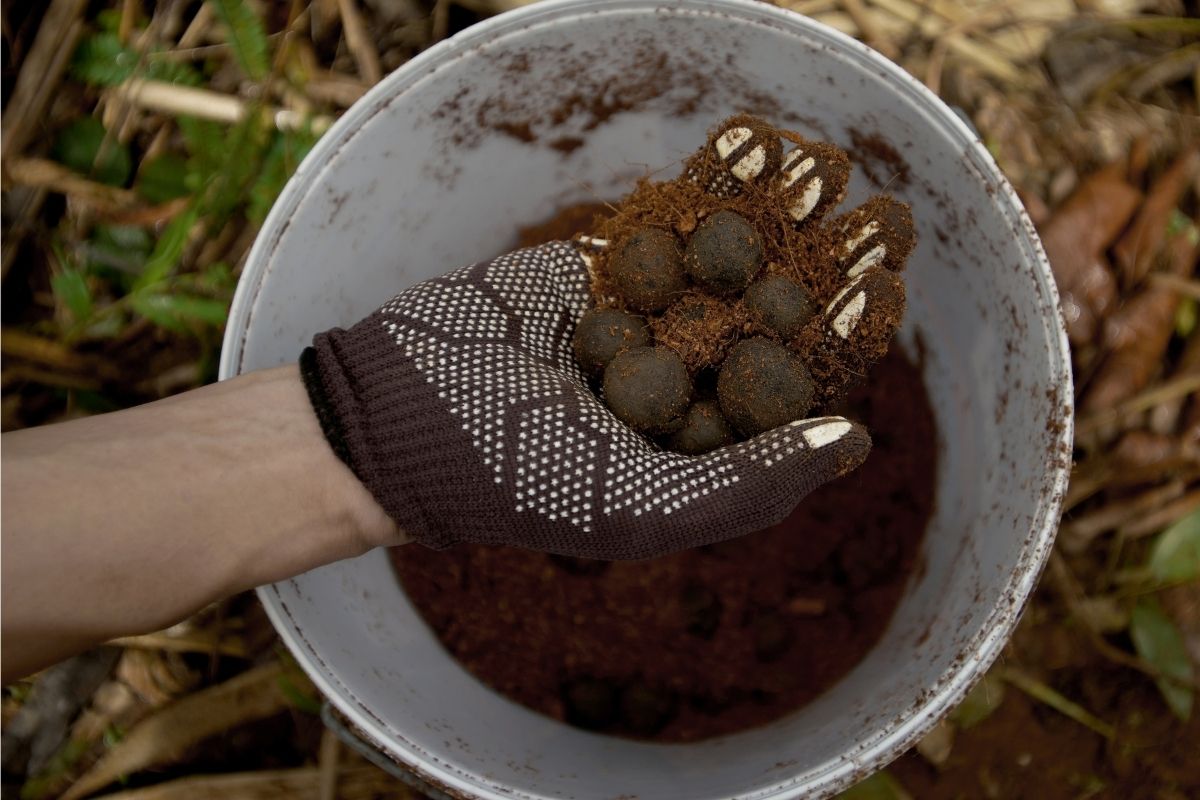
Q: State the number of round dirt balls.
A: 7